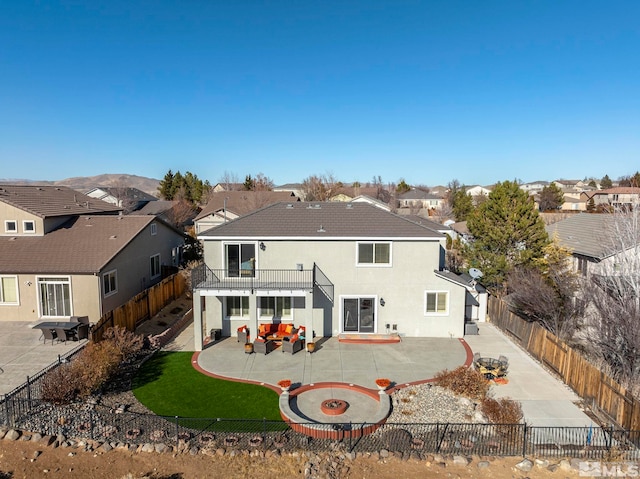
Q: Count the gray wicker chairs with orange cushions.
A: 4